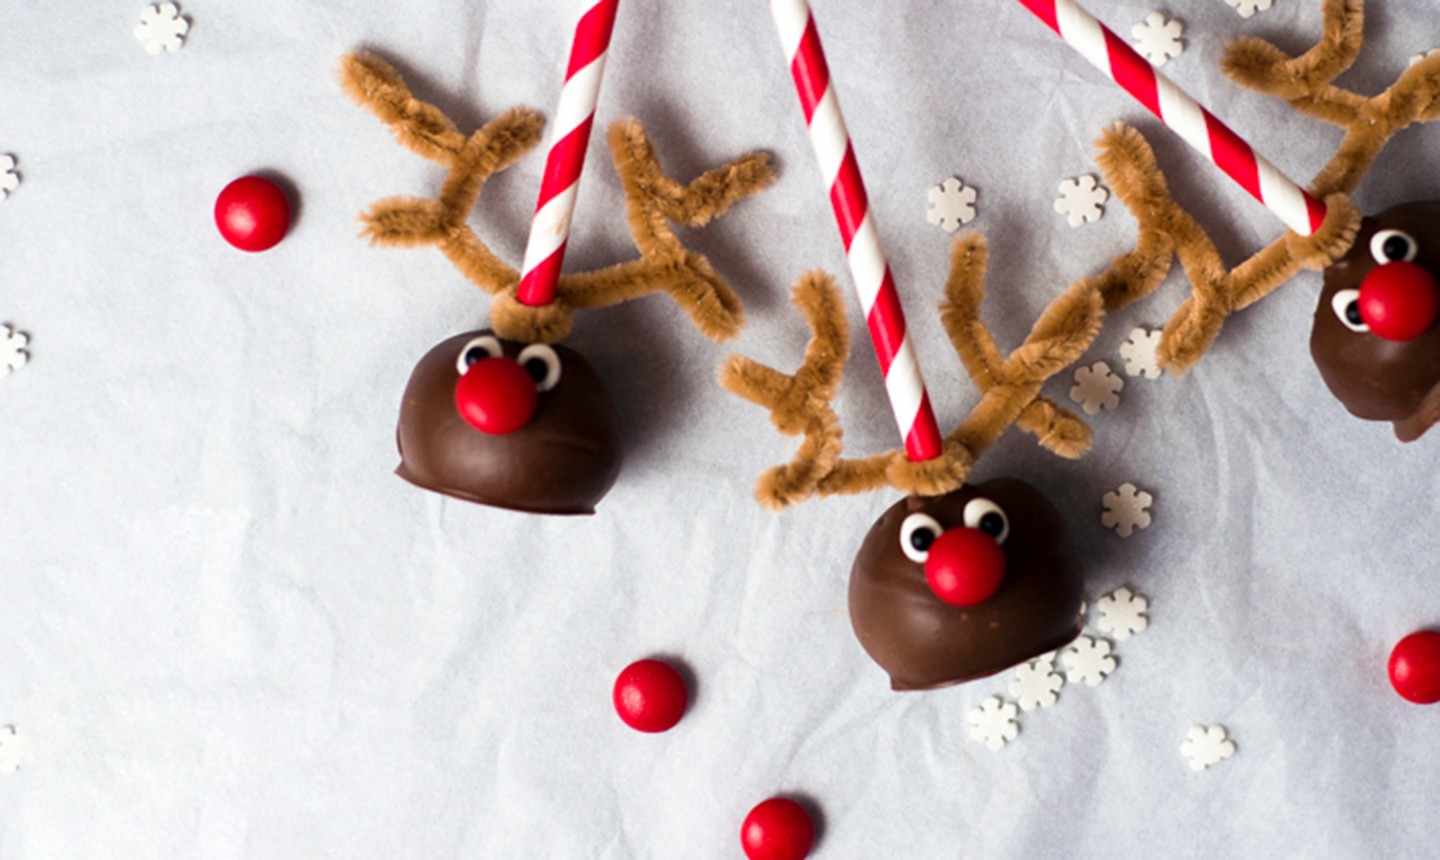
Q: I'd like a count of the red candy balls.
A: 7